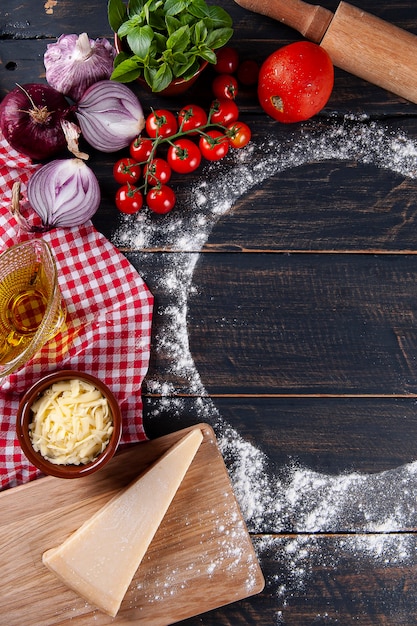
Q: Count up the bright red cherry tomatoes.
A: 14